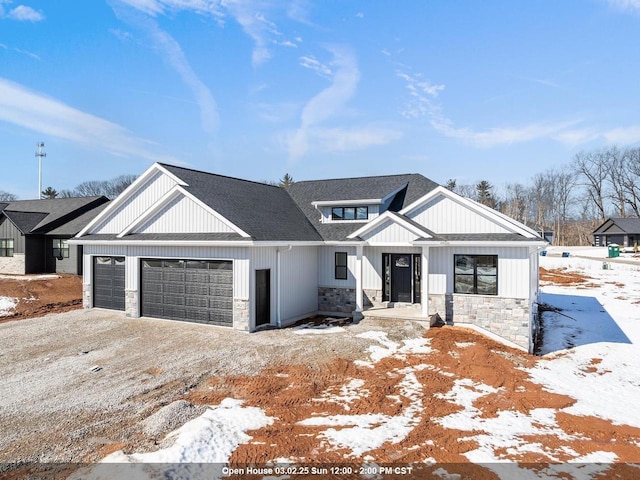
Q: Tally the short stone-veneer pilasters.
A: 3